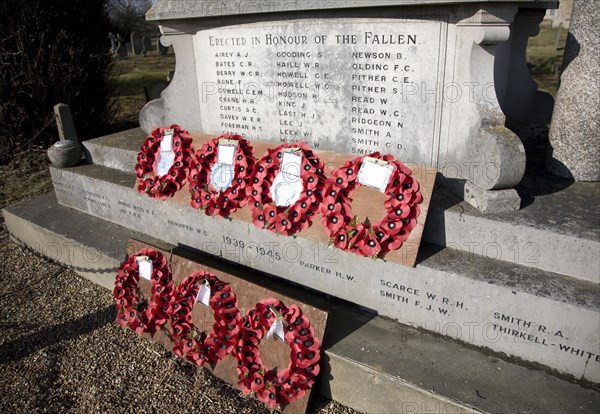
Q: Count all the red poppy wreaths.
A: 7